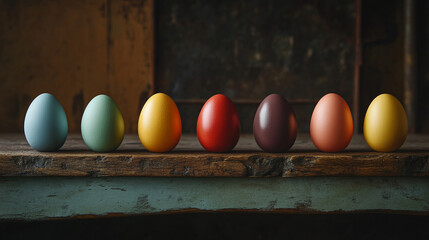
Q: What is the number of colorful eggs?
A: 7